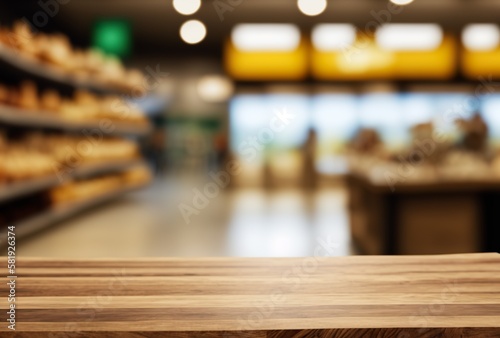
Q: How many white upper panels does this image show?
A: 4